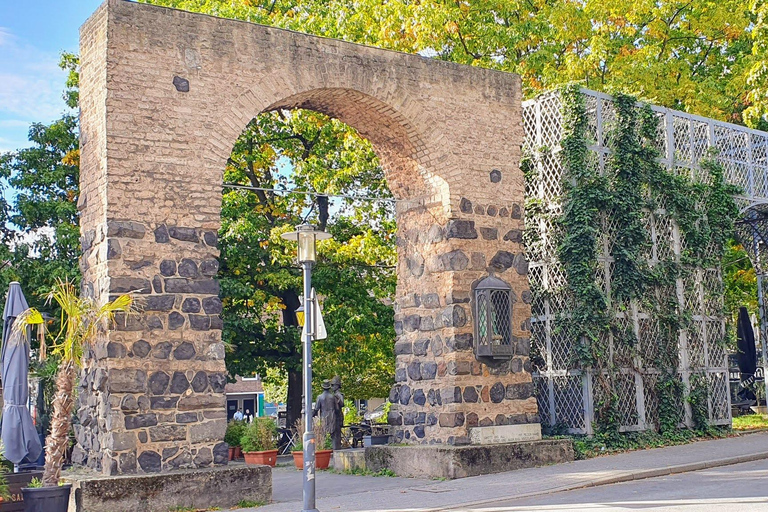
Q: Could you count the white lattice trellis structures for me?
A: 1